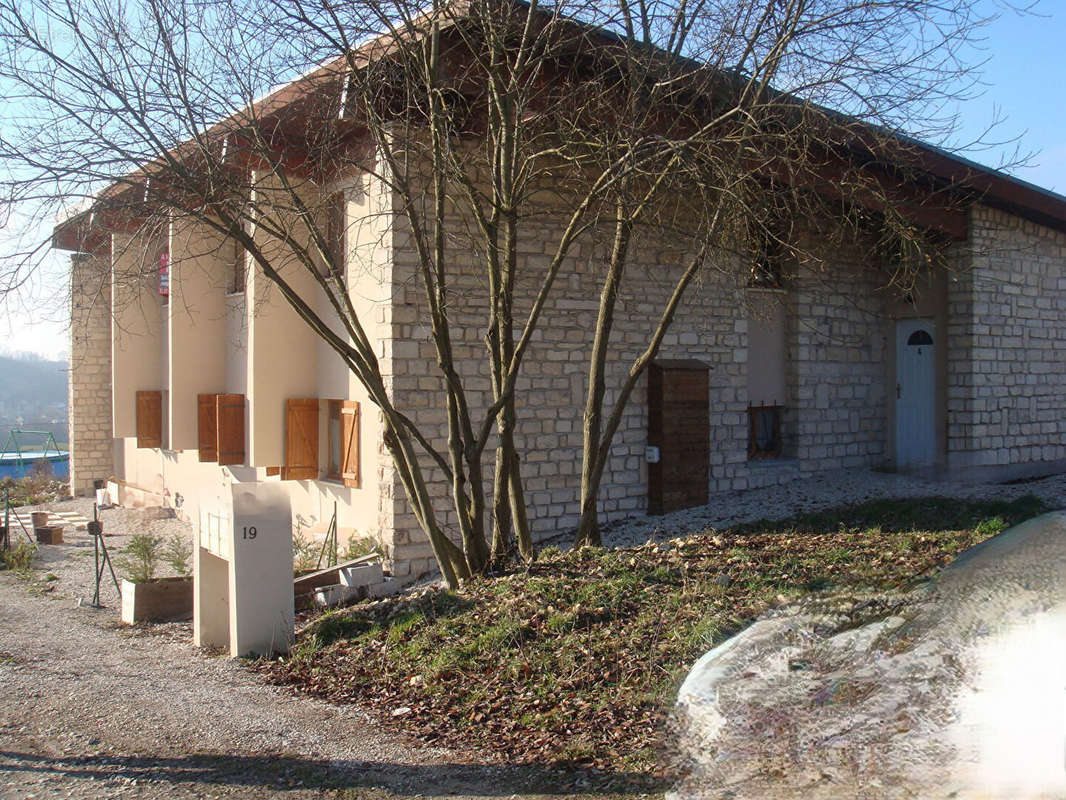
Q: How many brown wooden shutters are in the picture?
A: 5